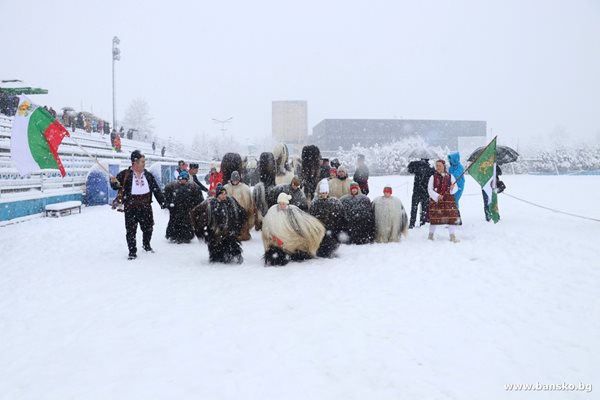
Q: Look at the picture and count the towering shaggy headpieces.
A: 4